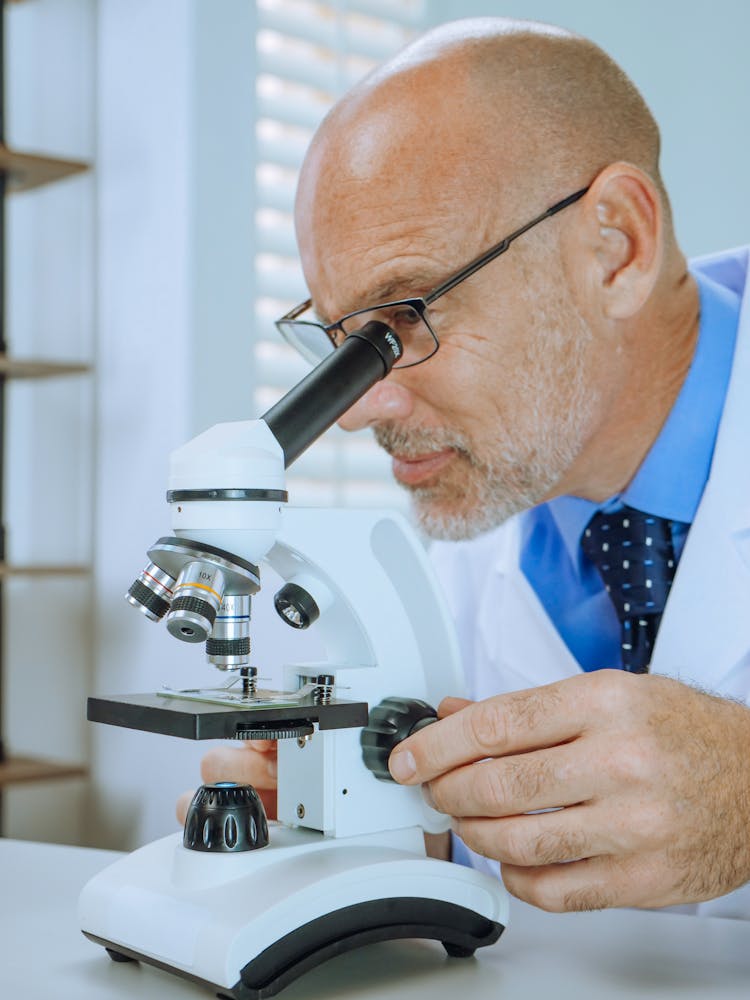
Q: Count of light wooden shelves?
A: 4